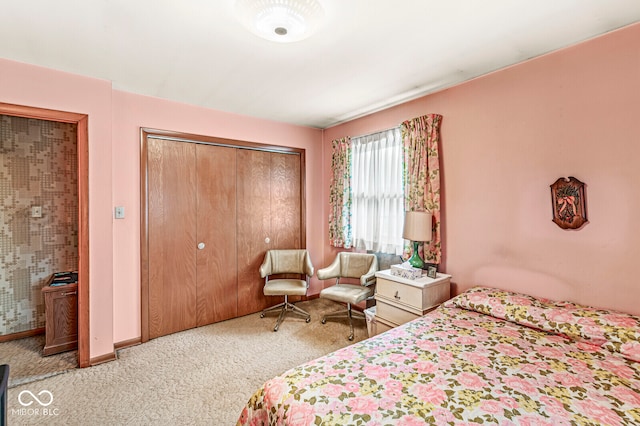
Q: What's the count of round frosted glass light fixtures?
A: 1